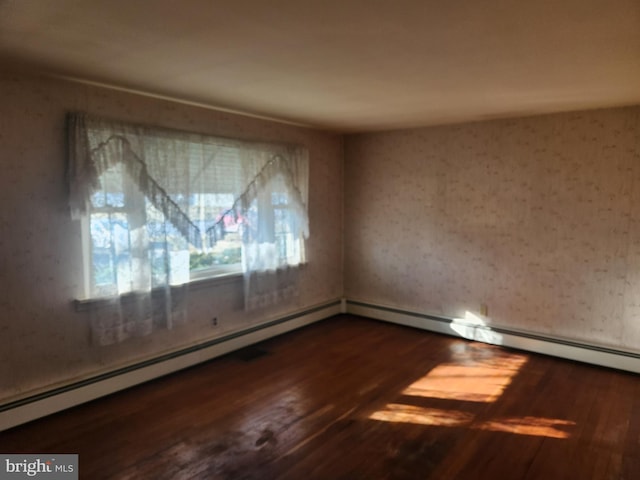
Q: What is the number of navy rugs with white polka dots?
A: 0